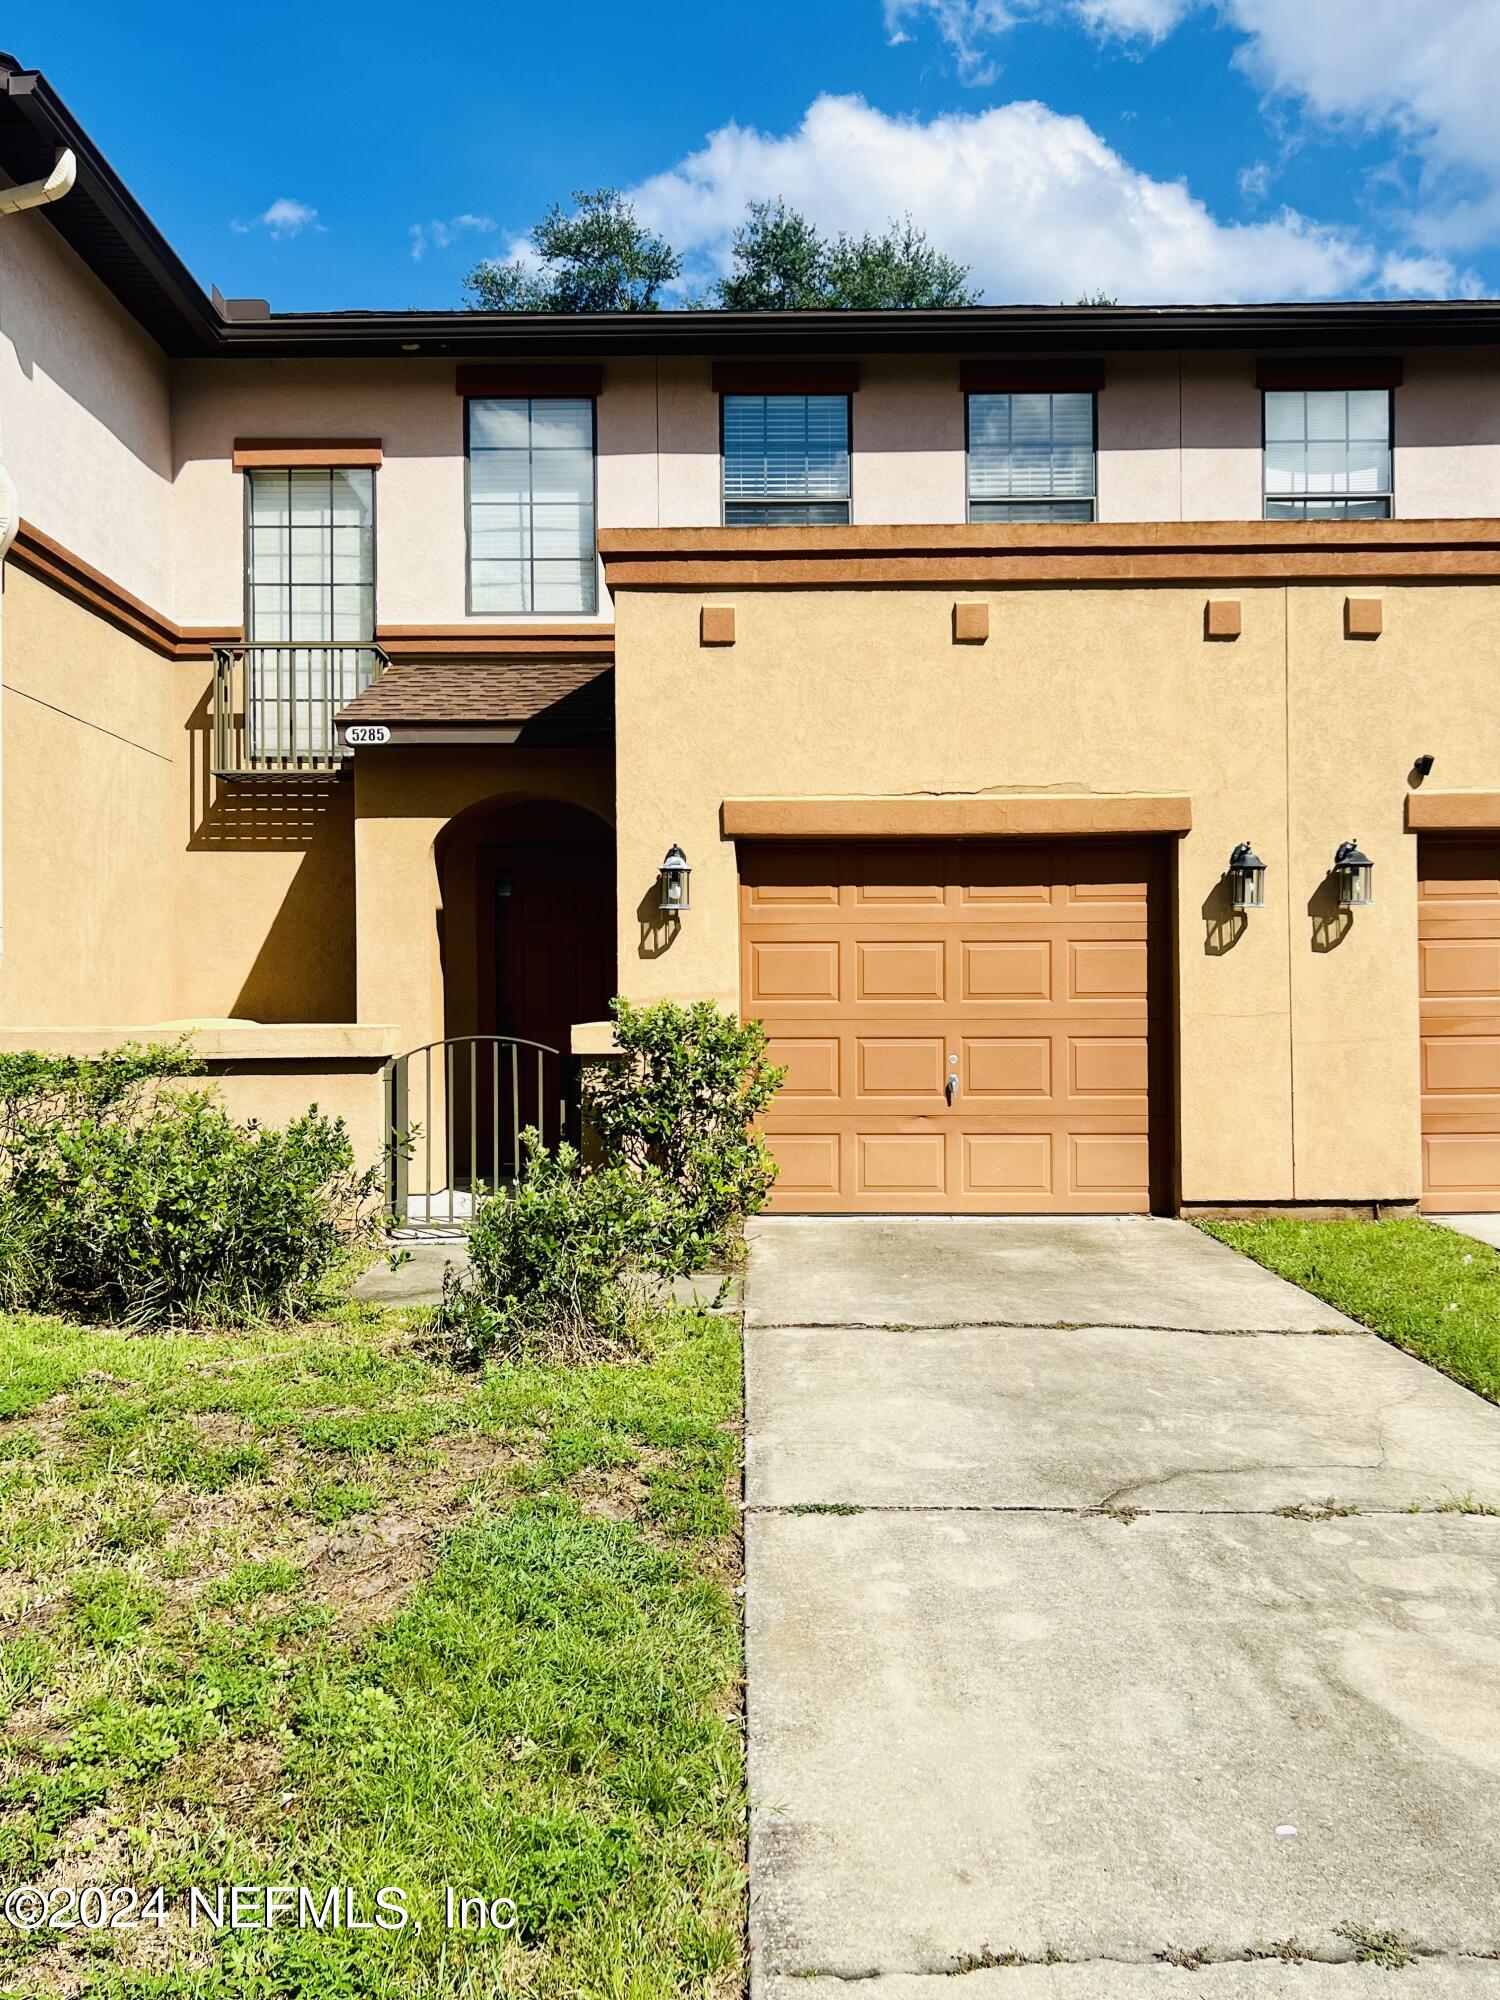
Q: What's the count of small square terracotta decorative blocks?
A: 4